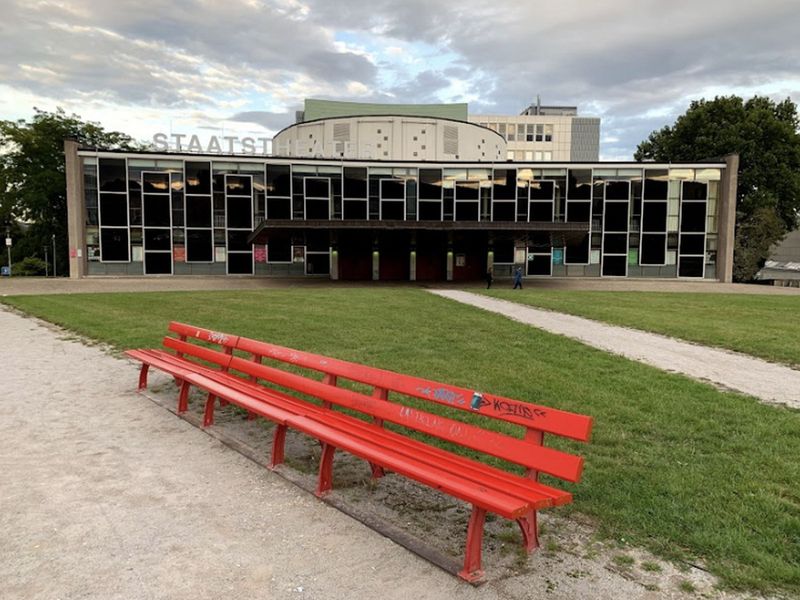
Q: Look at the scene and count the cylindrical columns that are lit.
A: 5